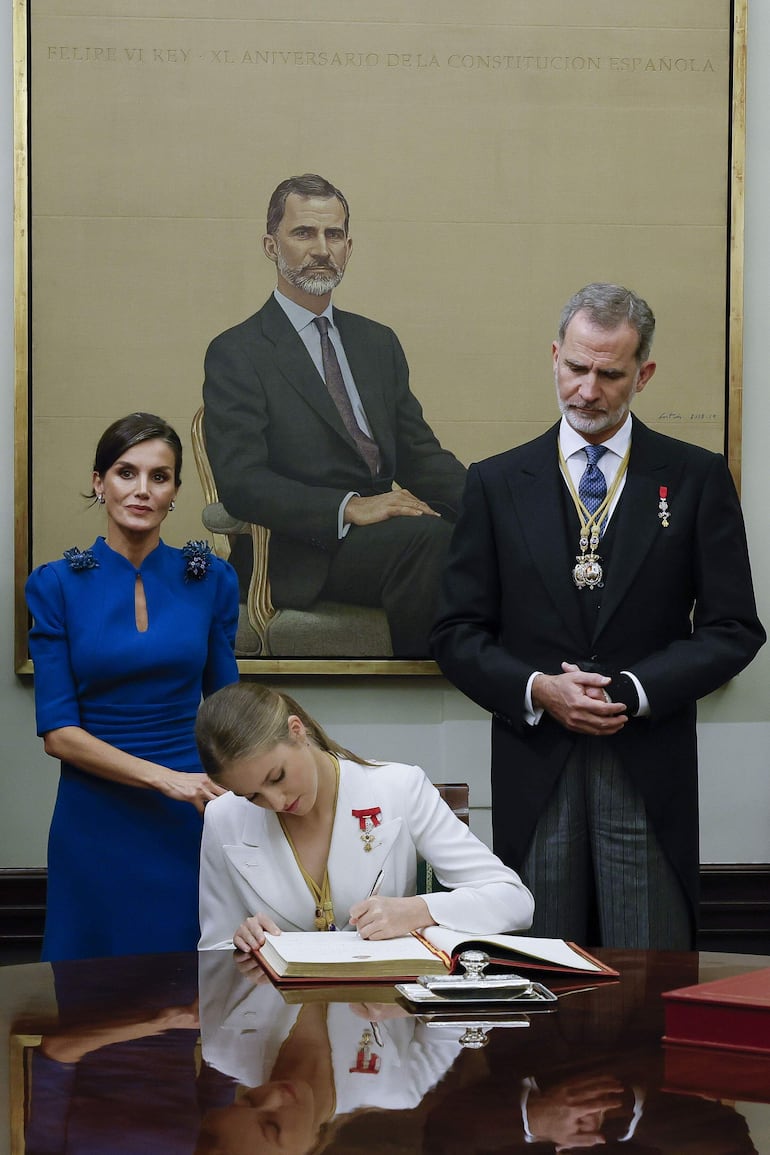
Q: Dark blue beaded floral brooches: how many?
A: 2